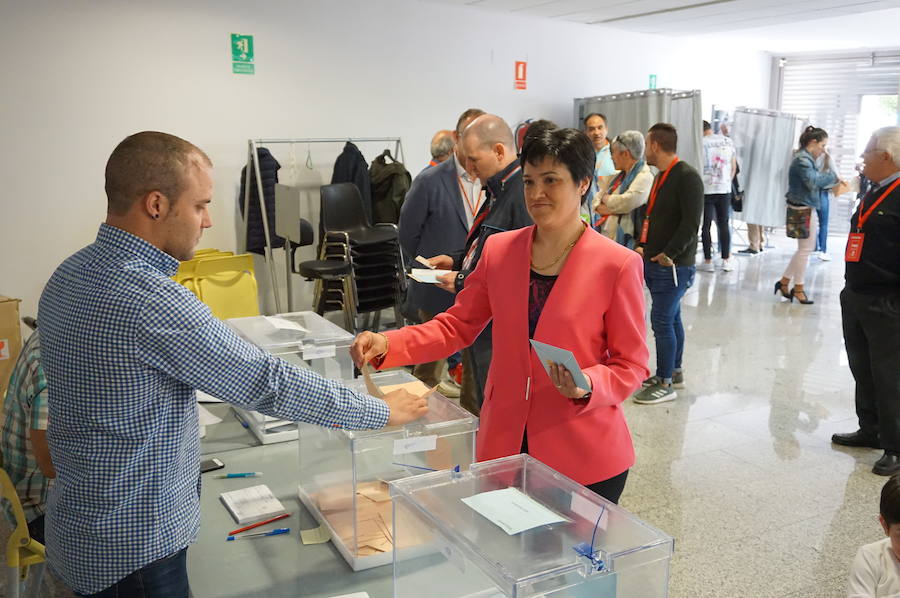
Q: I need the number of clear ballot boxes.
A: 3